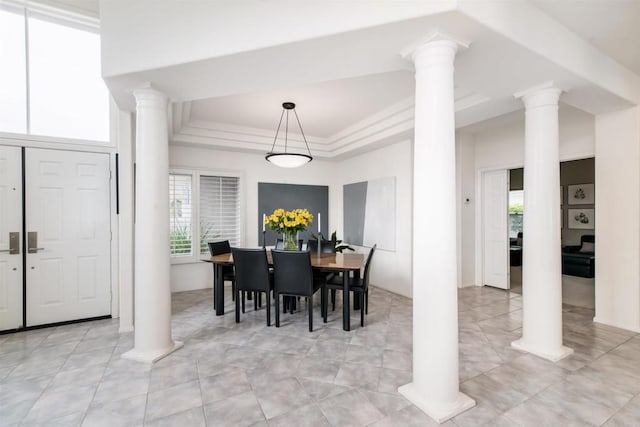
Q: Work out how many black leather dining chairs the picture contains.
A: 6